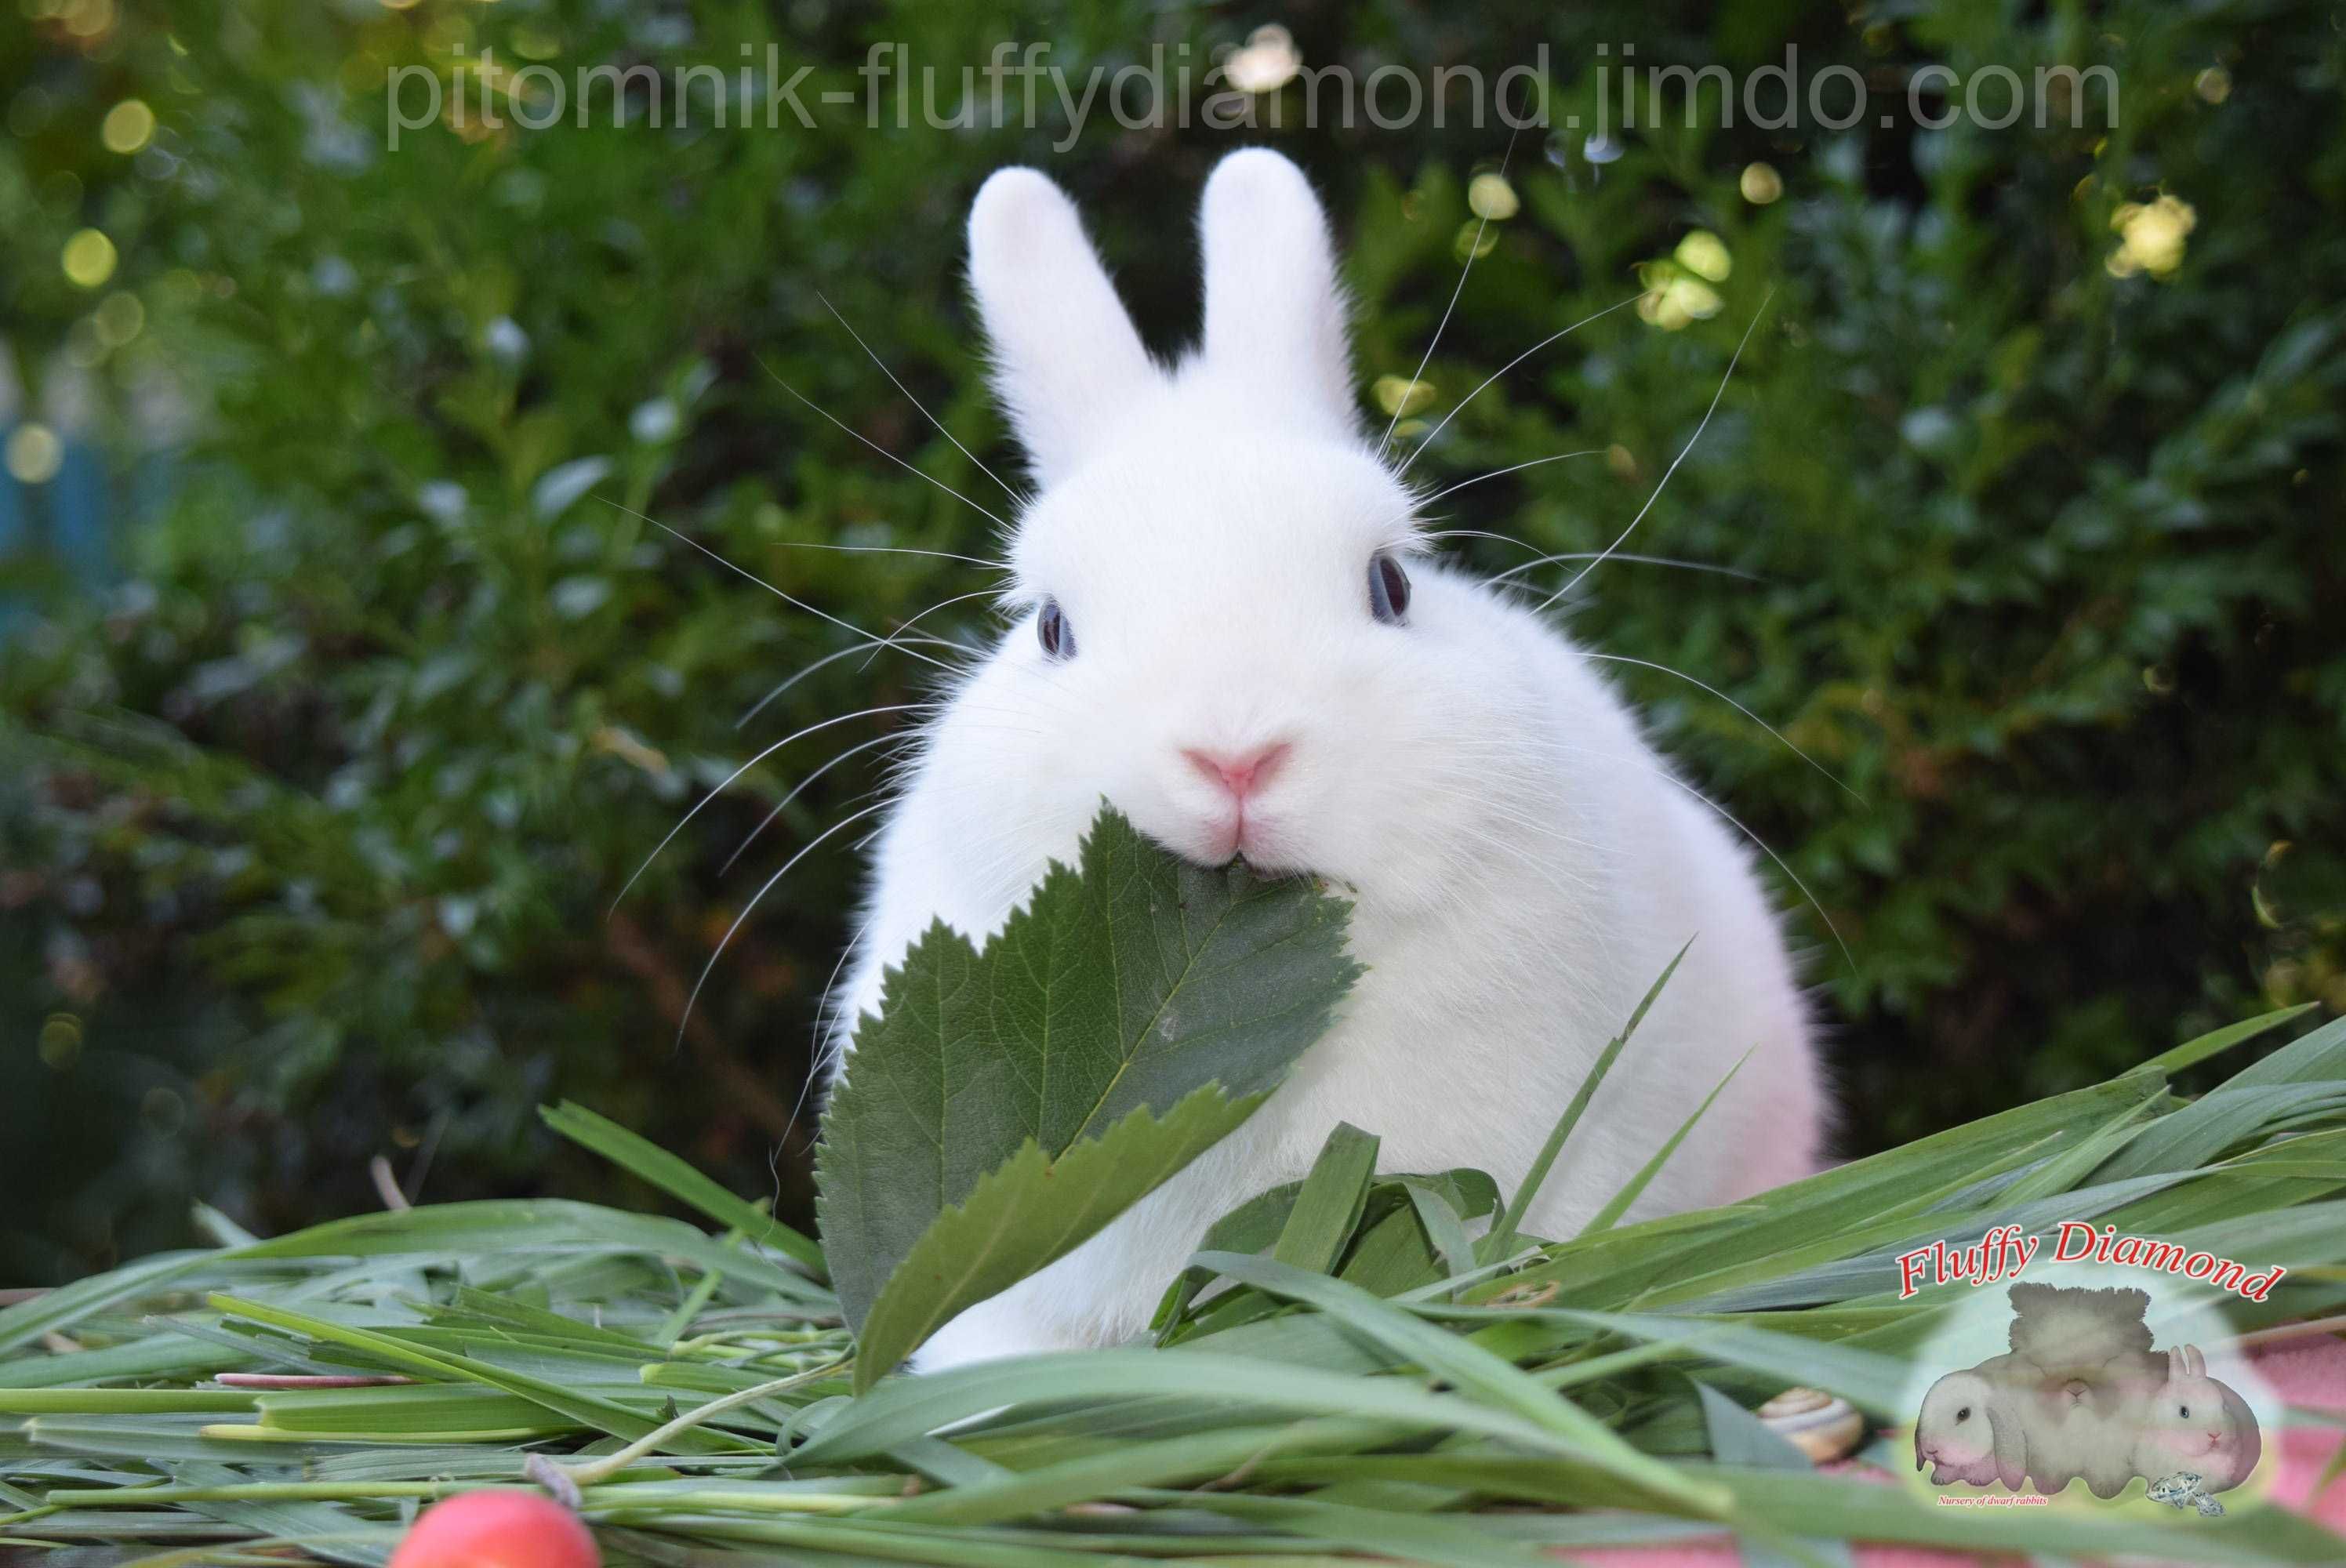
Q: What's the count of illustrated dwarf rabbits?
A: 3